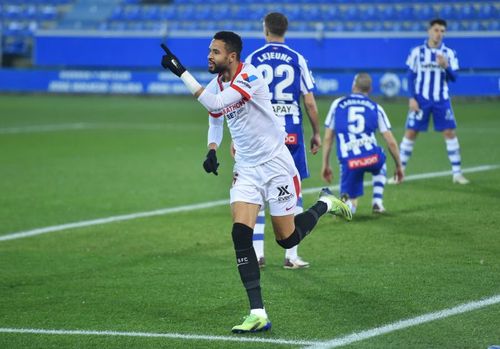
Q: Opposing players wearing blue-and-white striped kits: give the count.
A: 3